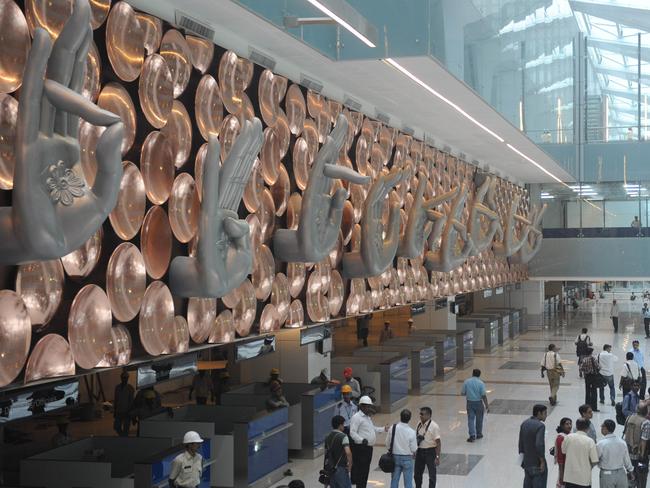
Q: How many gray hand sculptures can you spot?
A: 9